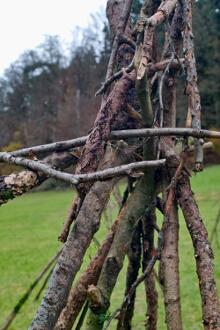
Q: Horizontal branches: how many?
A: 2